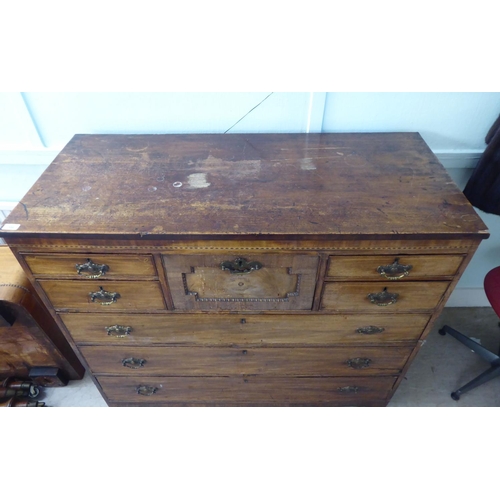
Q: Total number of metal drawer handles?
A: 11